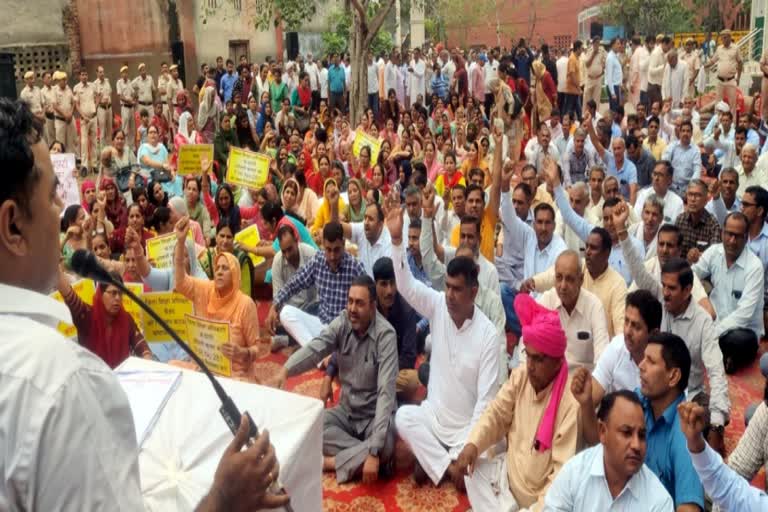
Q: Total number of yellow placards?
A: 9